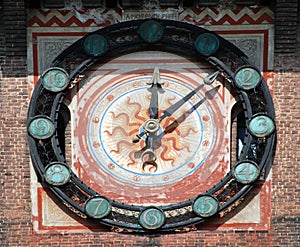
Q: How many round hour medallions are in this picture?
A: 12